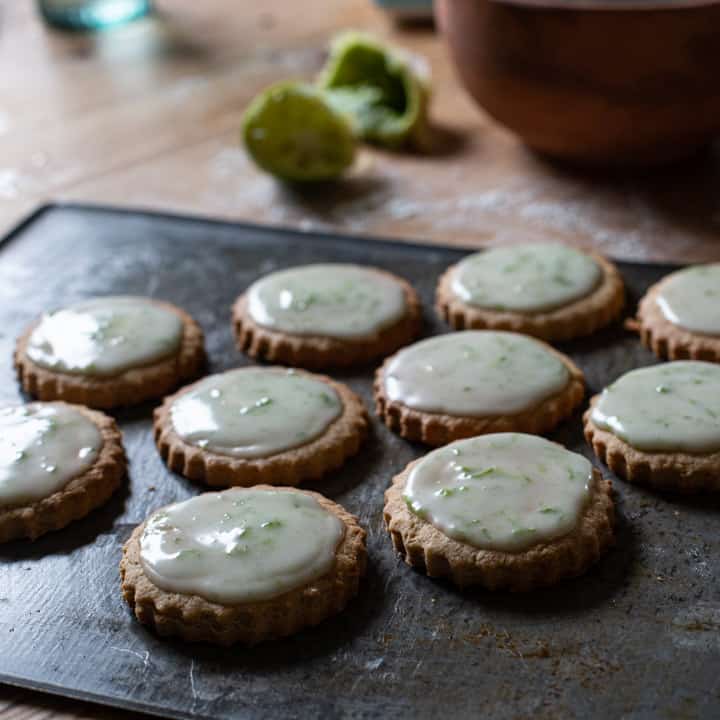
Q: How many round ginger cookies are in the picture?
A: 10